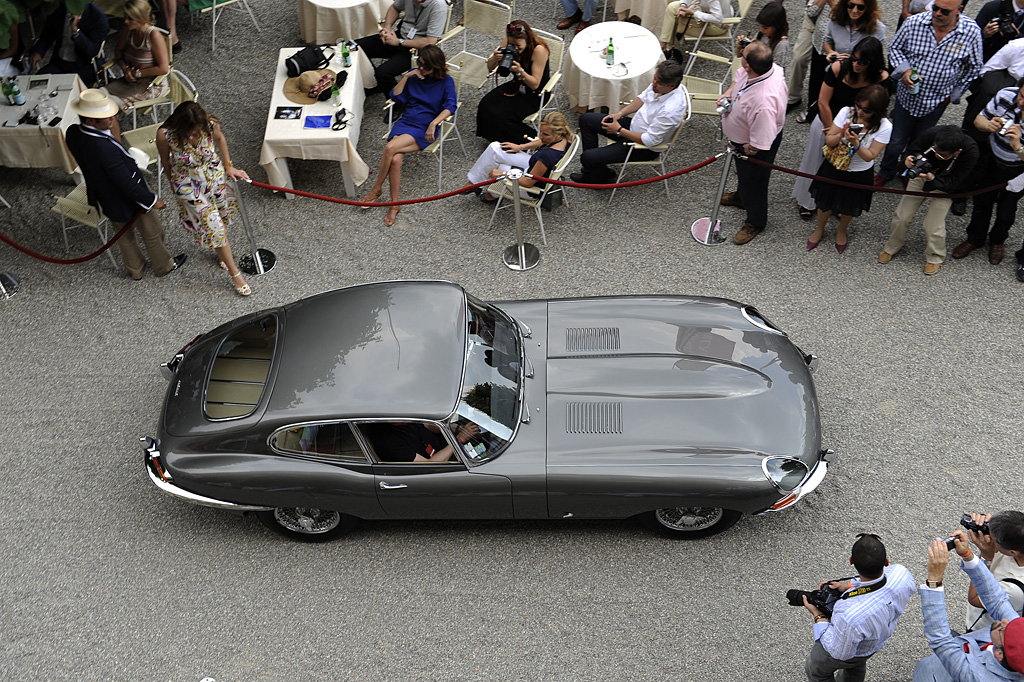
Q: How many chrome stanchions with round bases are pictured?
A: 4